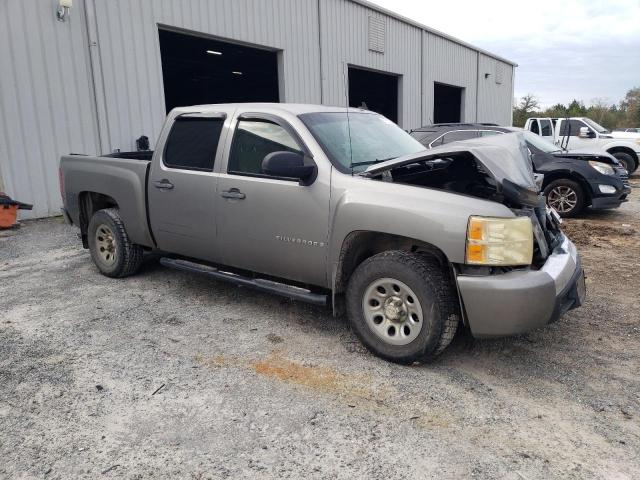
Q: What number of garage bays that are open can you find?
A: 3